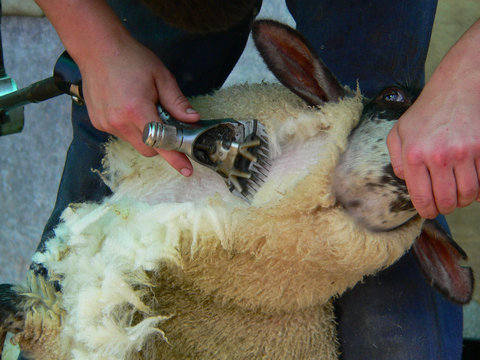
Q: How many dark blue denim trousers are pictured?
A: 1